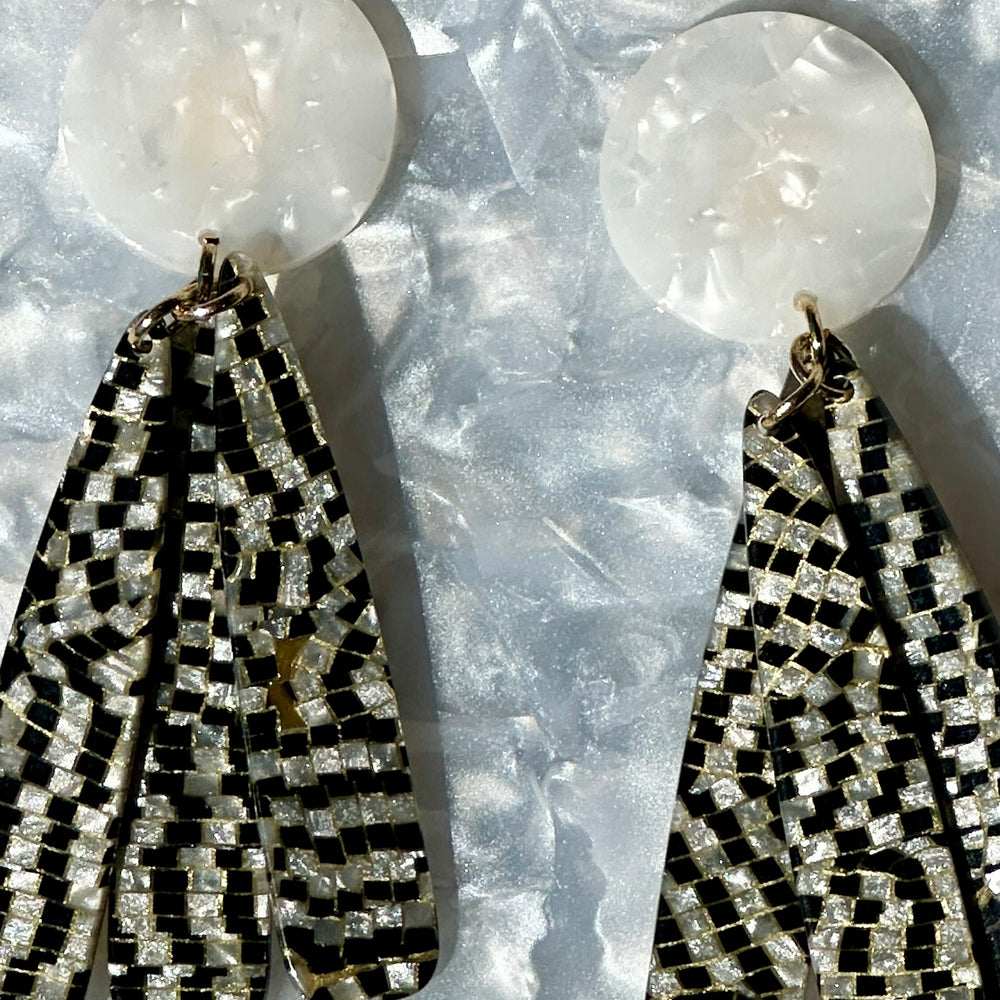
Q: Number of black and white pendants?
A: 6